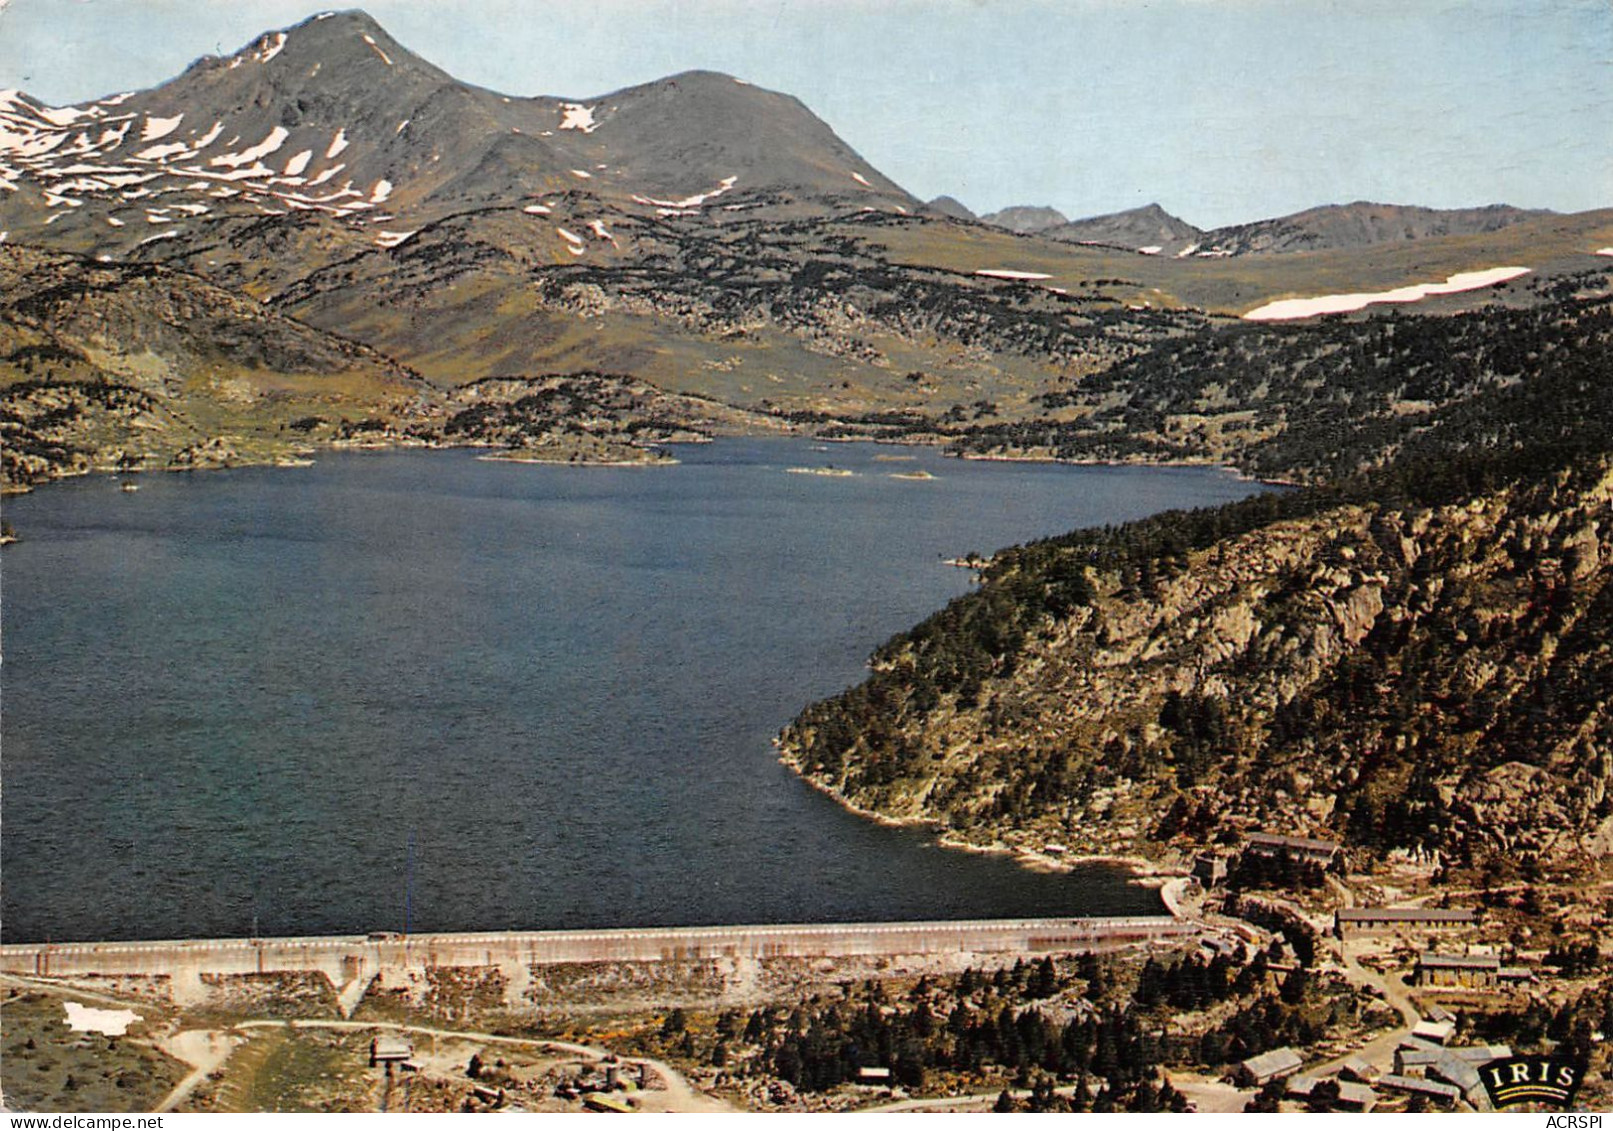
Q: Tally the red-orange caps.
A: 0